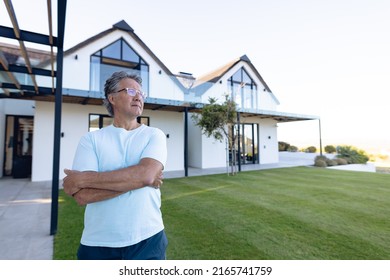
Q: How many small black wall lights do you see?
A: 7